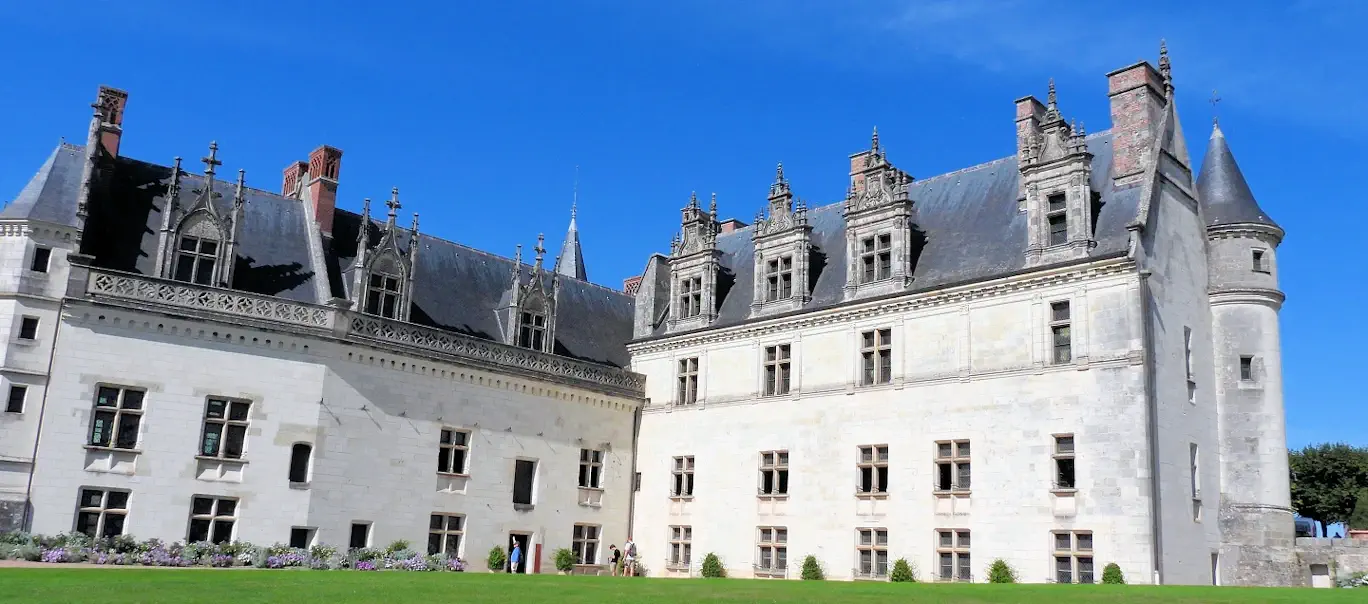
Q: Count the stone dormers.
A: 7